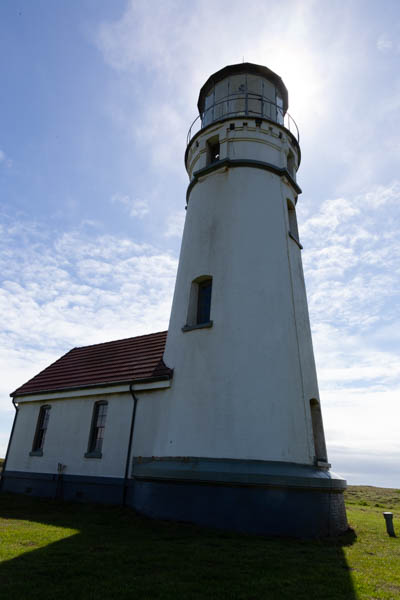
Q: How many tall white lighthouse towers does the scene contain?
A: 1